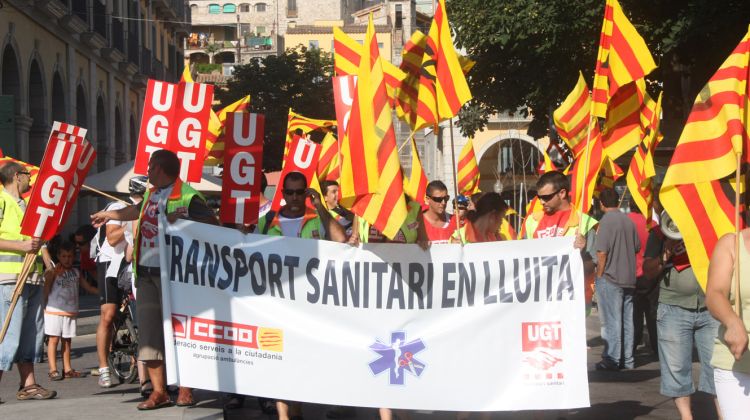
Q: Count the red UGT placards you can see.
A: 7